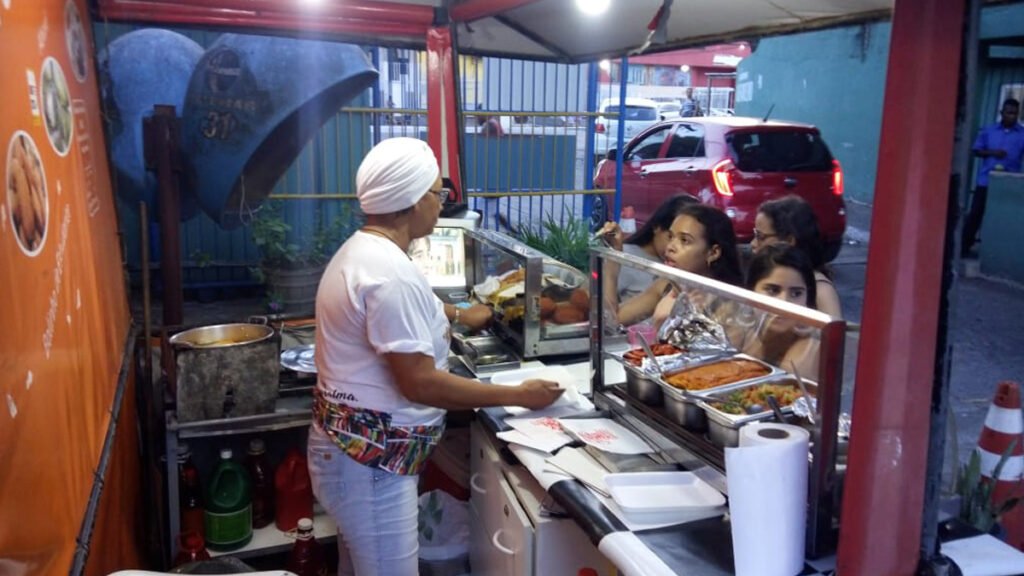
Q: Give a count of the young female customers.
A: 4